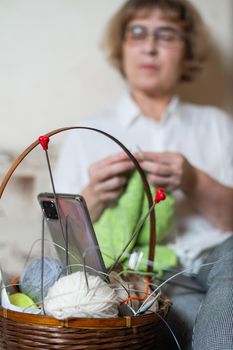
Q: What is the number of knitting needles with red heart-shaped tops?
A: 2